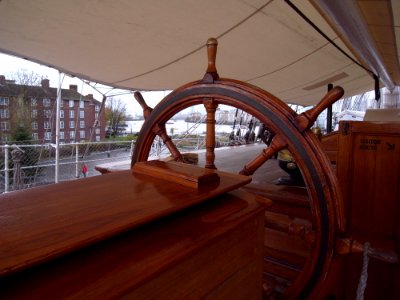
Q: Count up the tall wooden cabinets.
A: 1